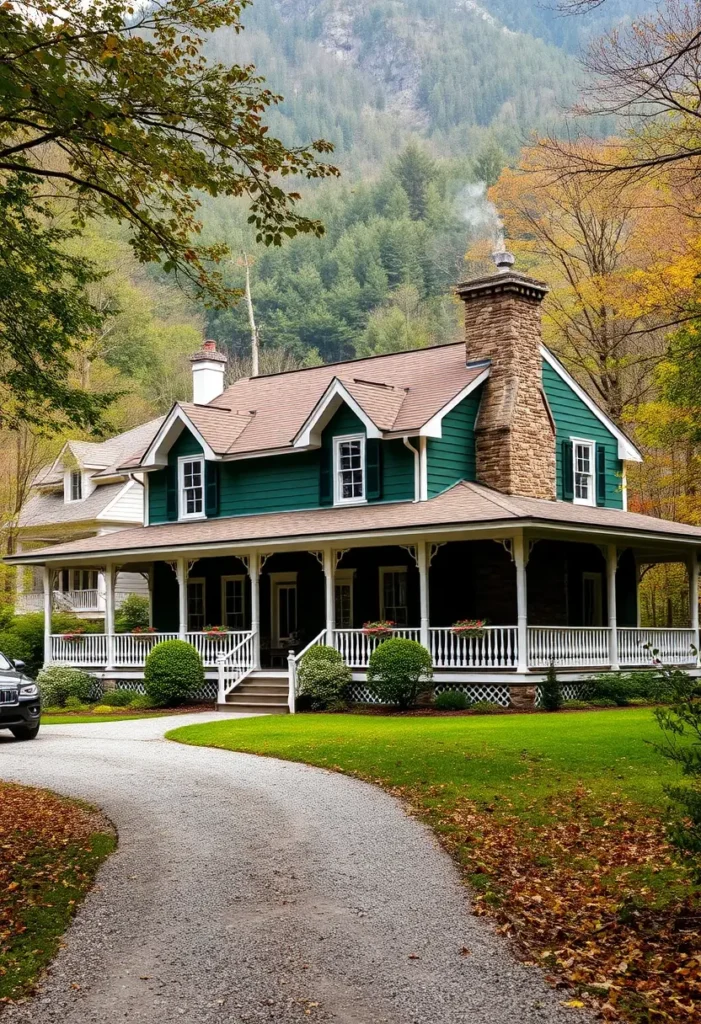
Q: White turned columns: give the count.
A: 9